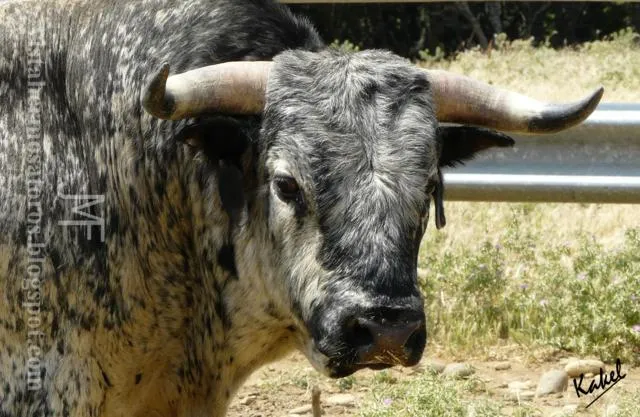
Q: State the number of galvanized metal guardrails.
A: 1